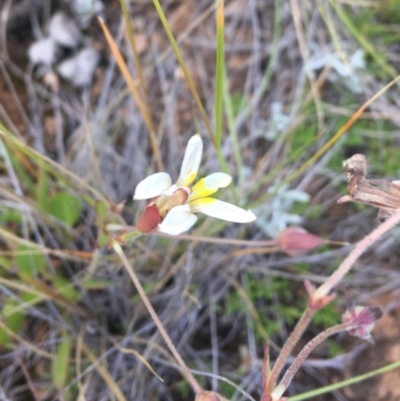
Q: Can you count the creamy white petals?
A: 5